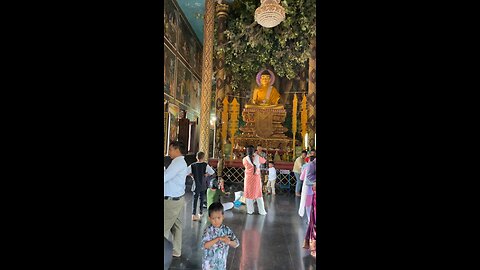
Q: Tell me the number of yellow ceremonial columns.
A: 4